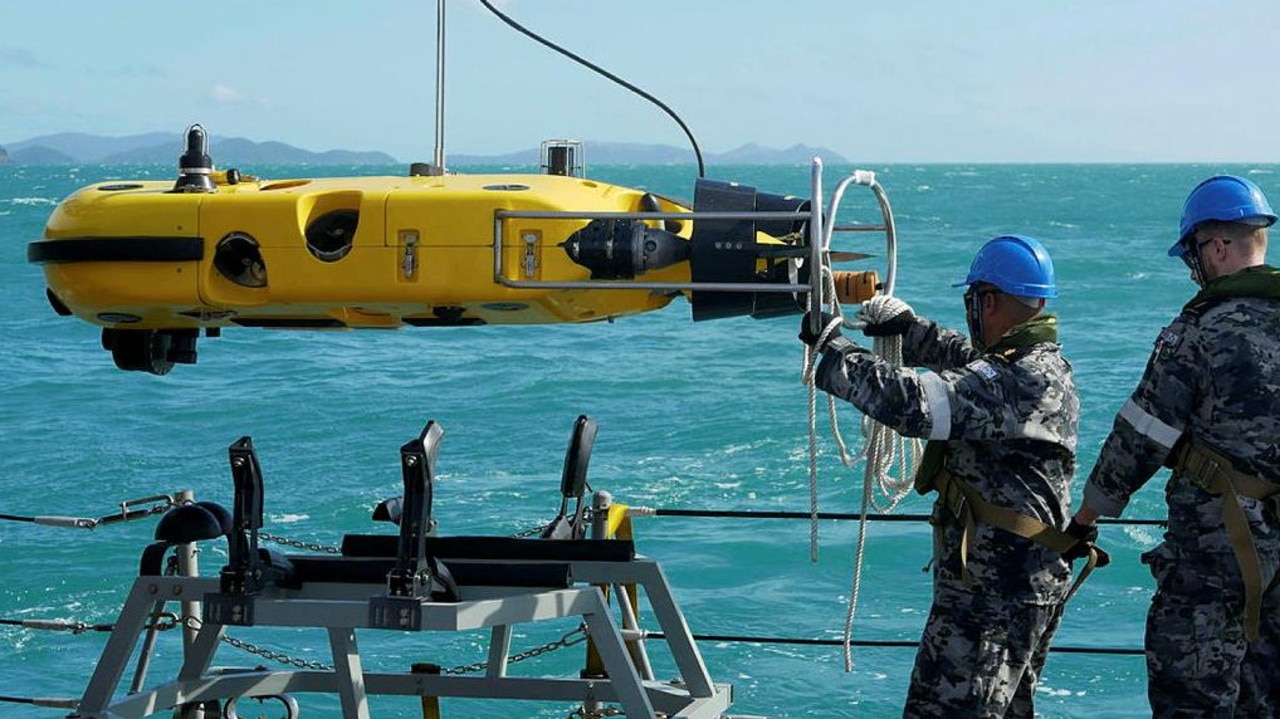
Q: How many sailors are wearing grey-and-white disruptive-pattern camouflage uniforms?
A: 2